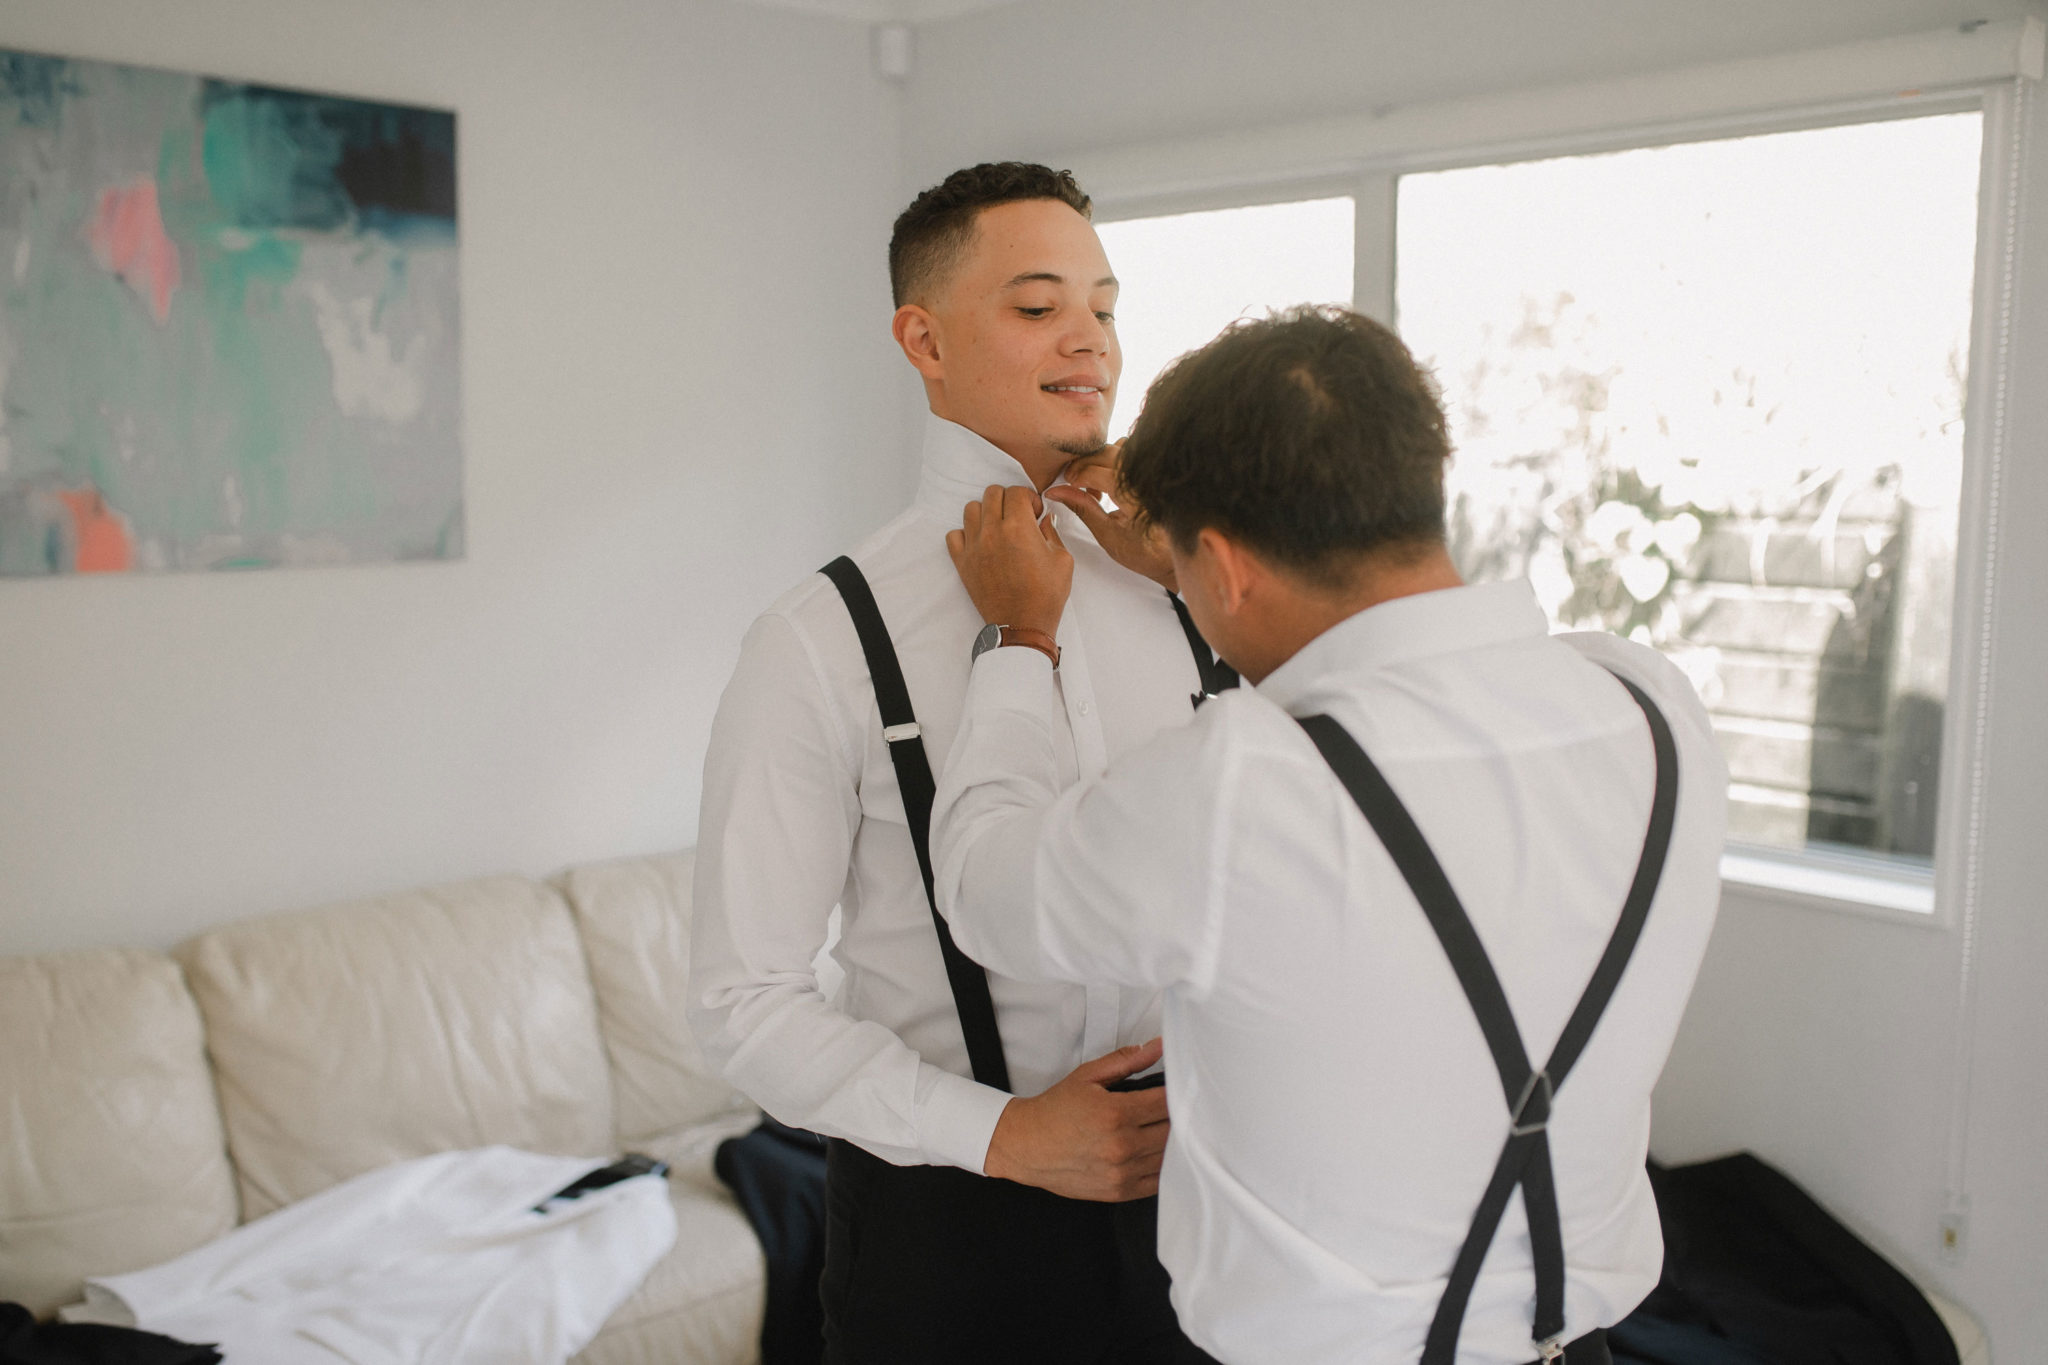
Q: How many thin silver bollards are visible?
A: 0